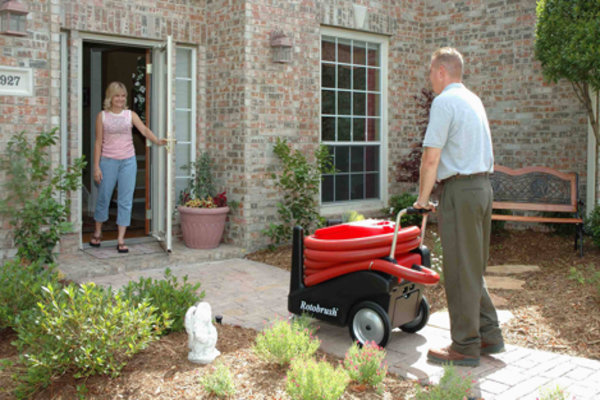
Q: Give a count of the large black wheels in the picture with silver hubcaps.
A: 2